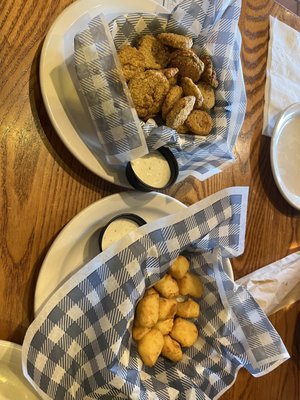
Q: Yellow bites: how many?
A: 12